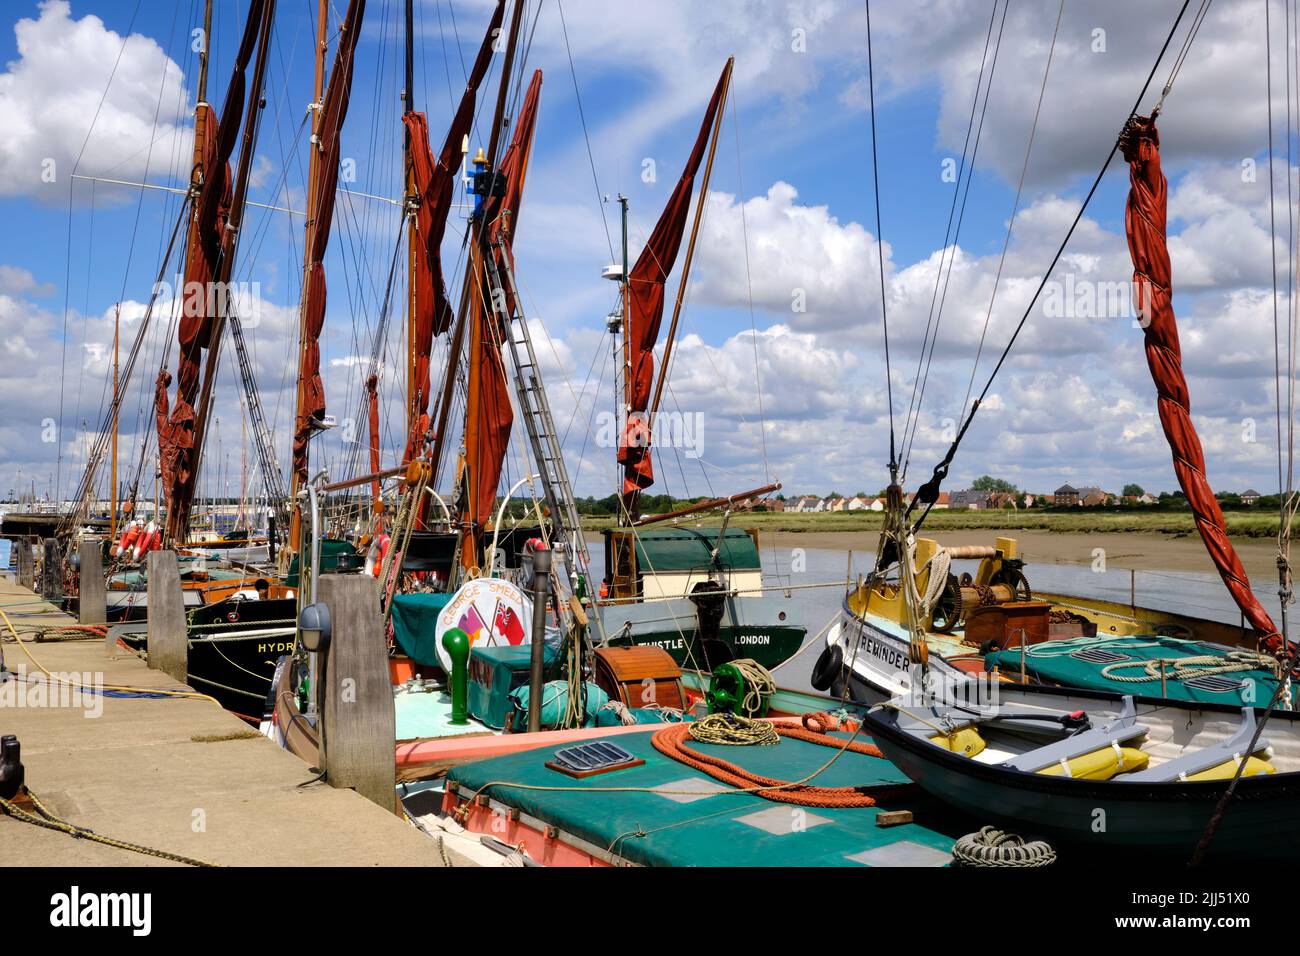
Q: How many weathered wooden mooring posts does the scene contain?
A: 5